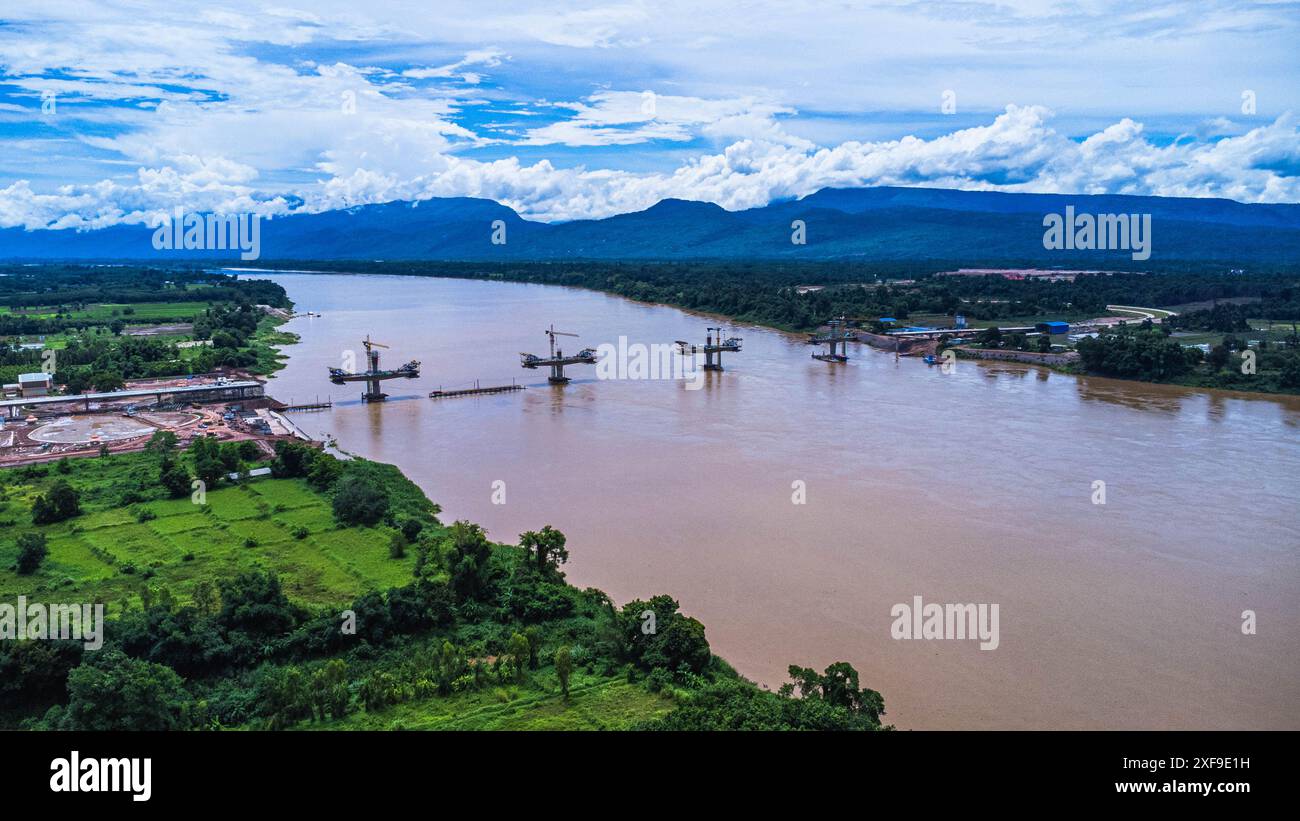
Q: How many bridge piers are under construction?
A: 4